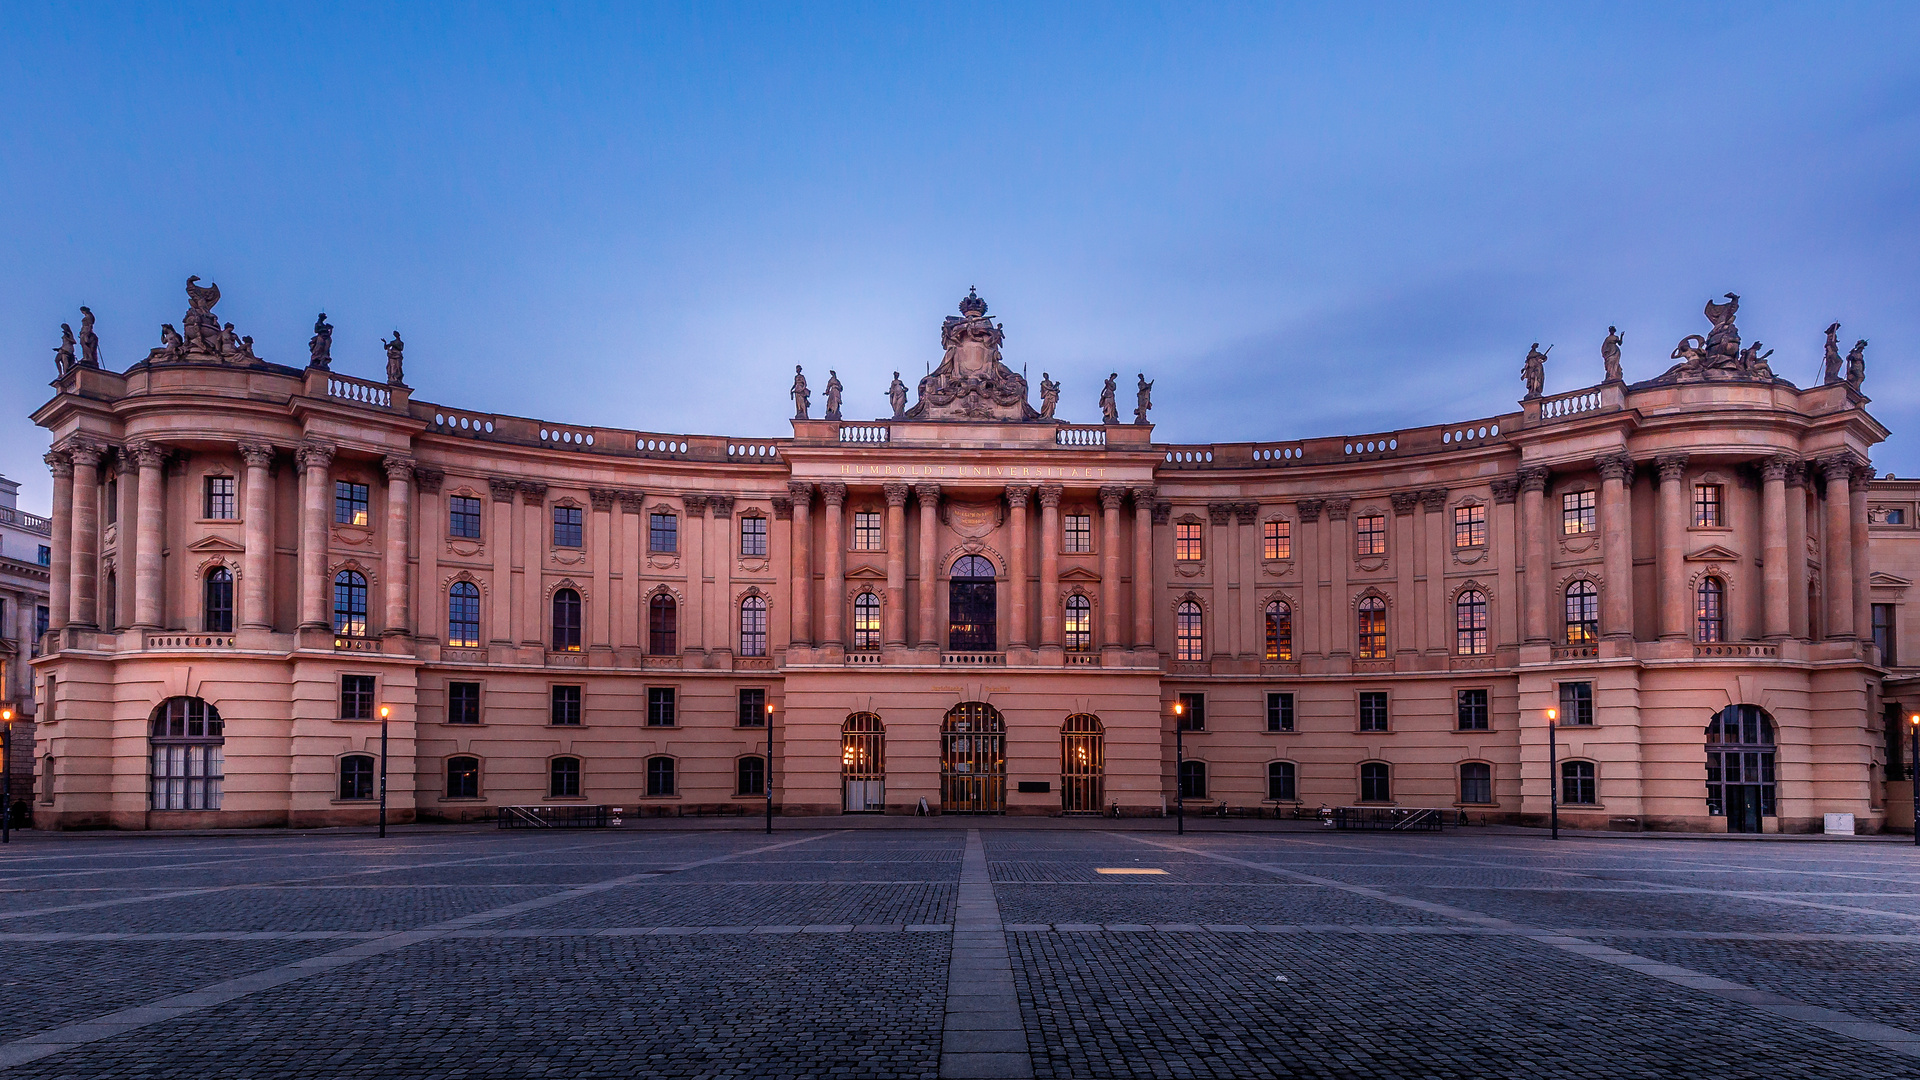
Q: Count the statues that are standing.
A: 14